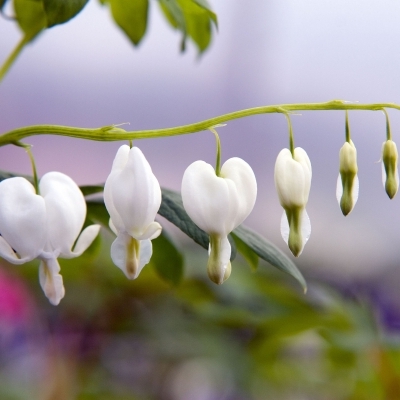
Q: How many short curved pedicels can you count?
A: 6